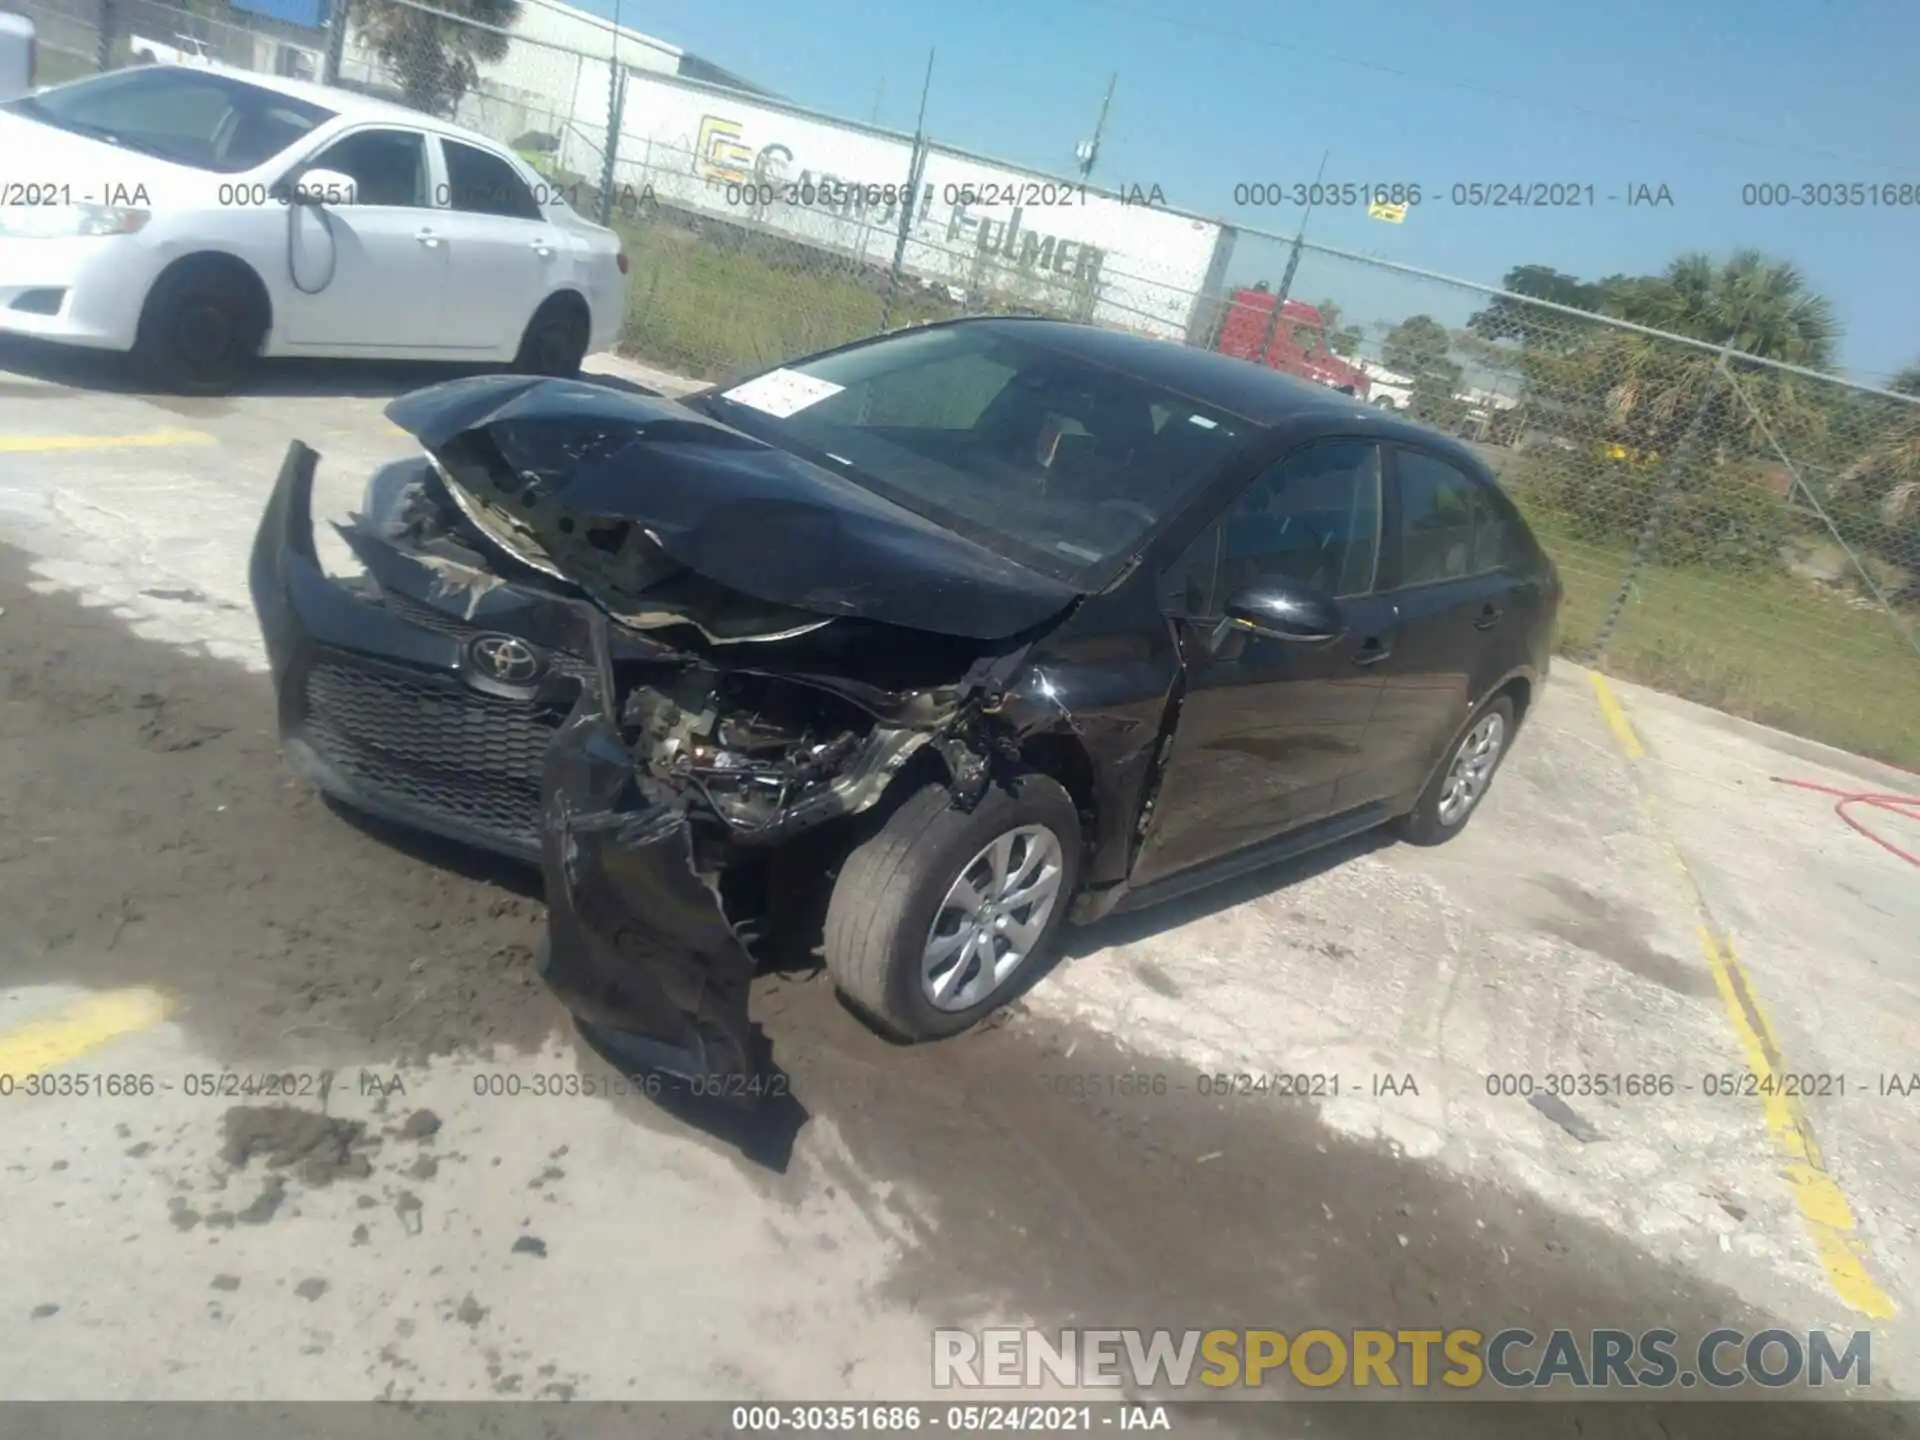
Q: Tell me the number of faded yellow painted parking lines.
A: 3